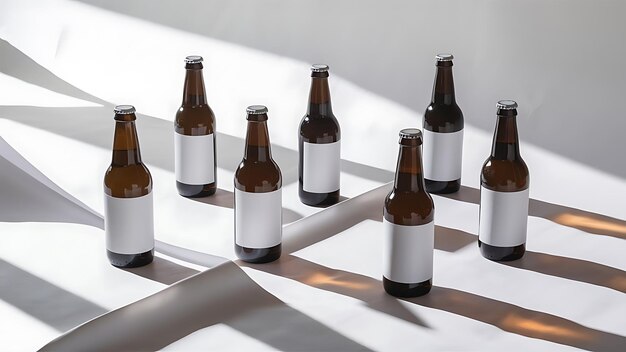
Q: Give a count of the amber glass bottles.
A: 7